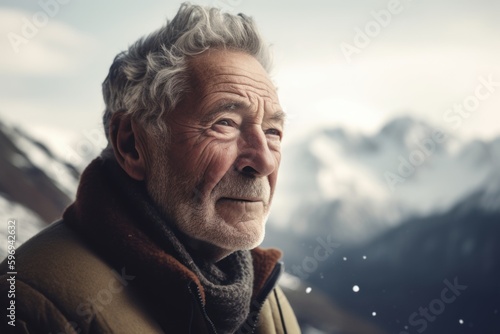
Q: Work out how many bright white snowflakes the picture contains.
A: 6